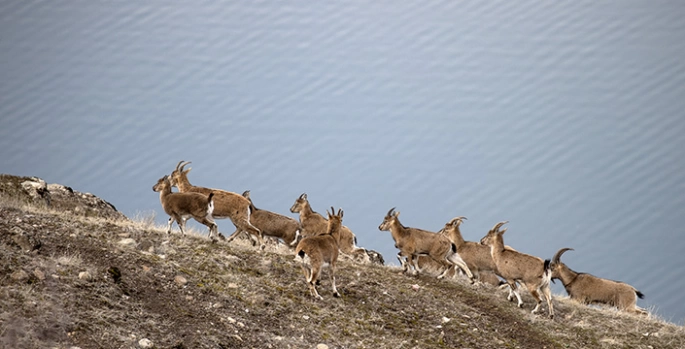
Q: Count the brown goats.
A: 9